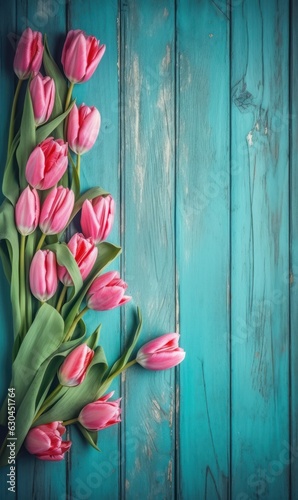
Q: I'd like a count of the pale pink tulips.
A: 15